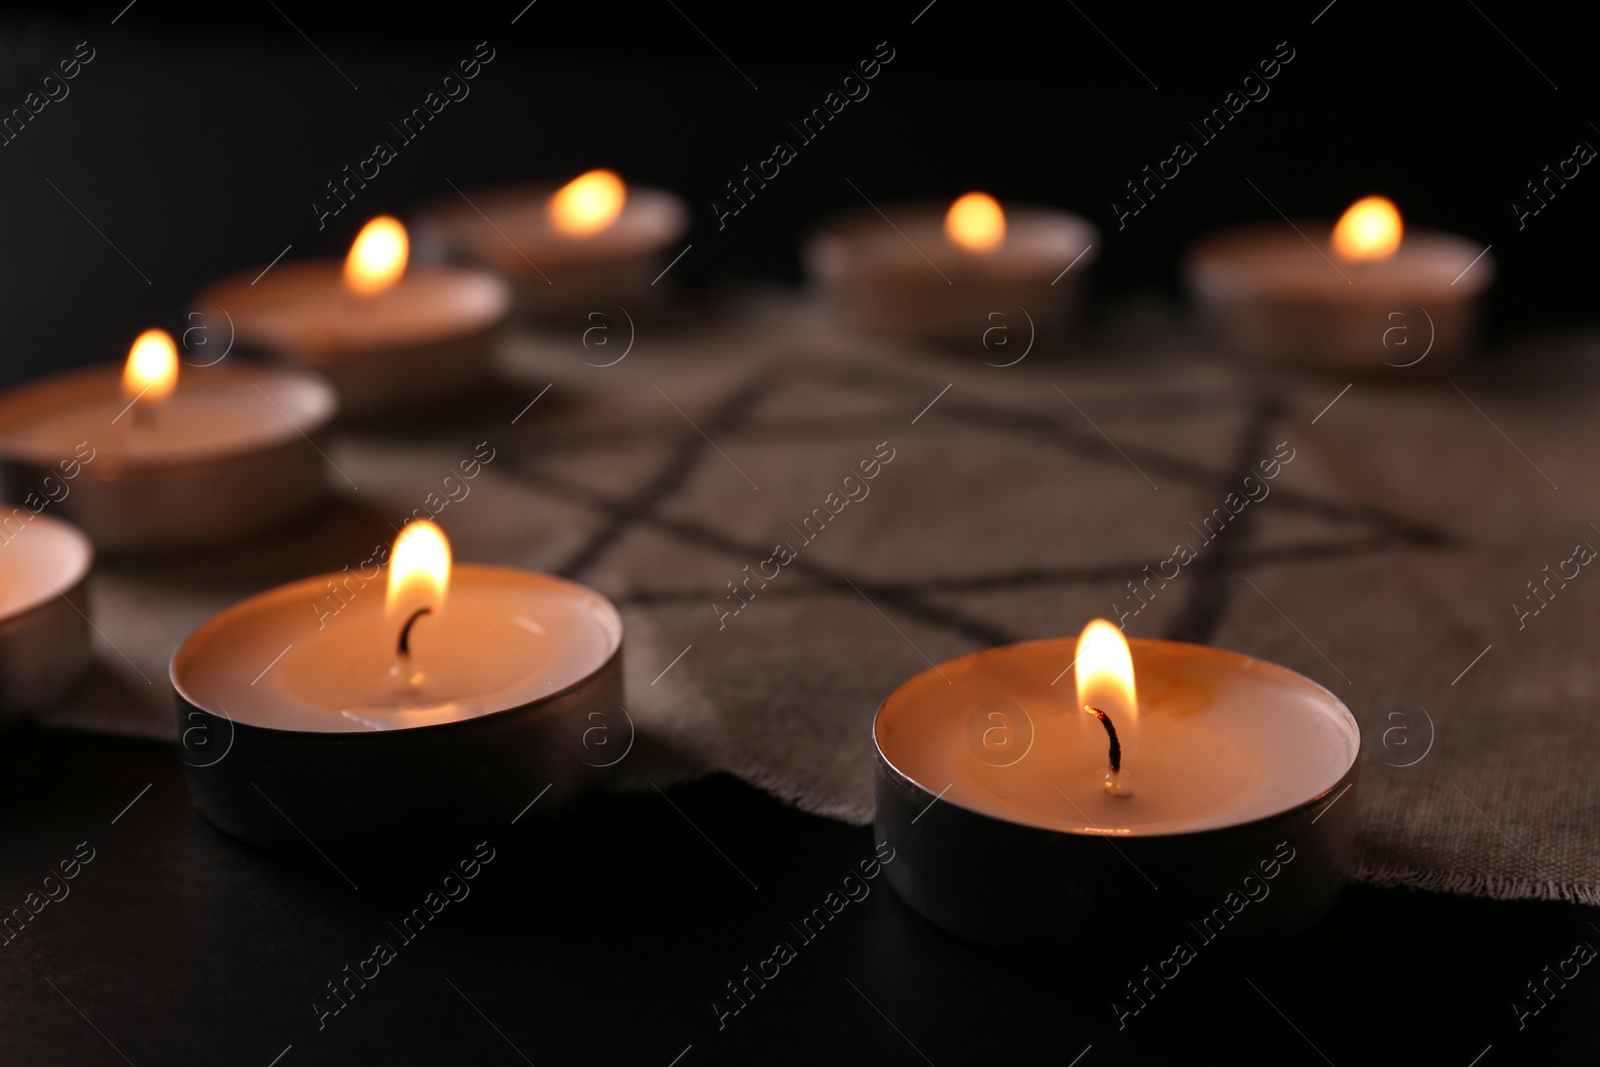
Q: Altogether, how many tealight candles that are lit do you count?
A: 7